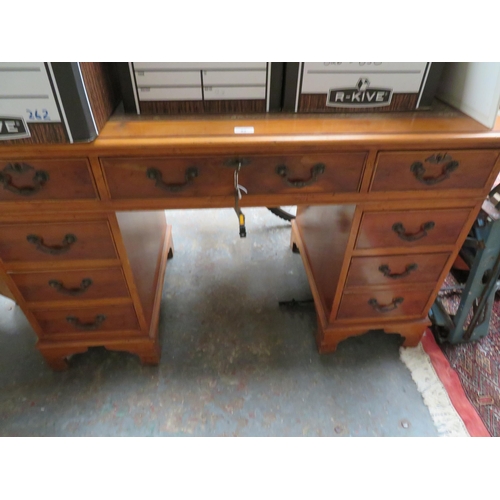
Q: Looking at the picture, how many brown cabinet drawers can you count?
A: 9